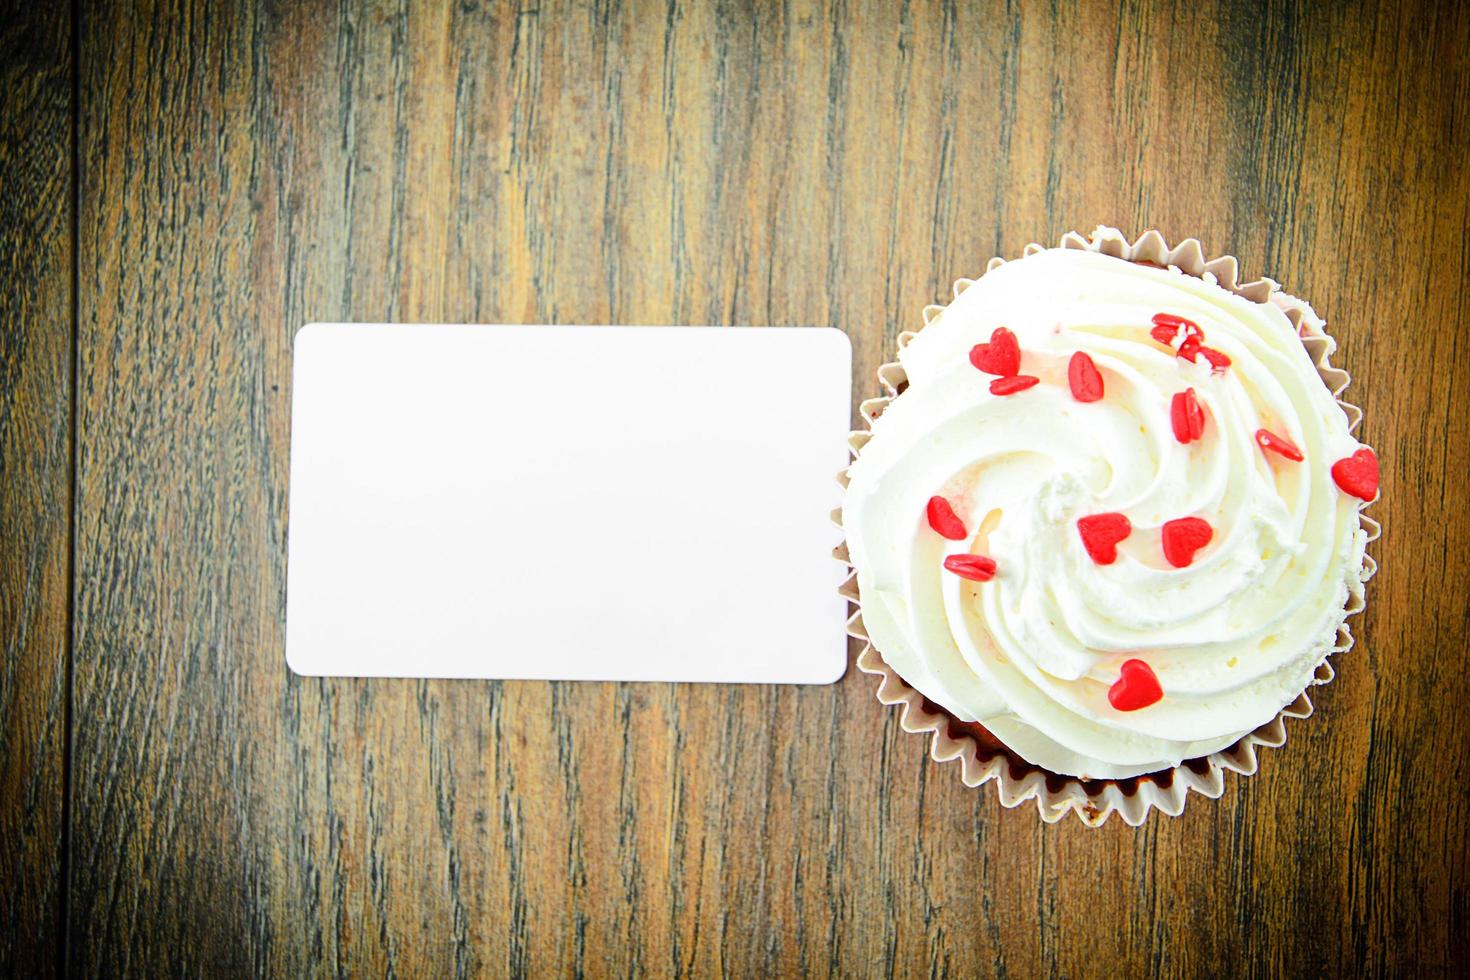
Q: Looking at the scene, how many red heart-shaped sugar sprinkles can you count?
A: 13